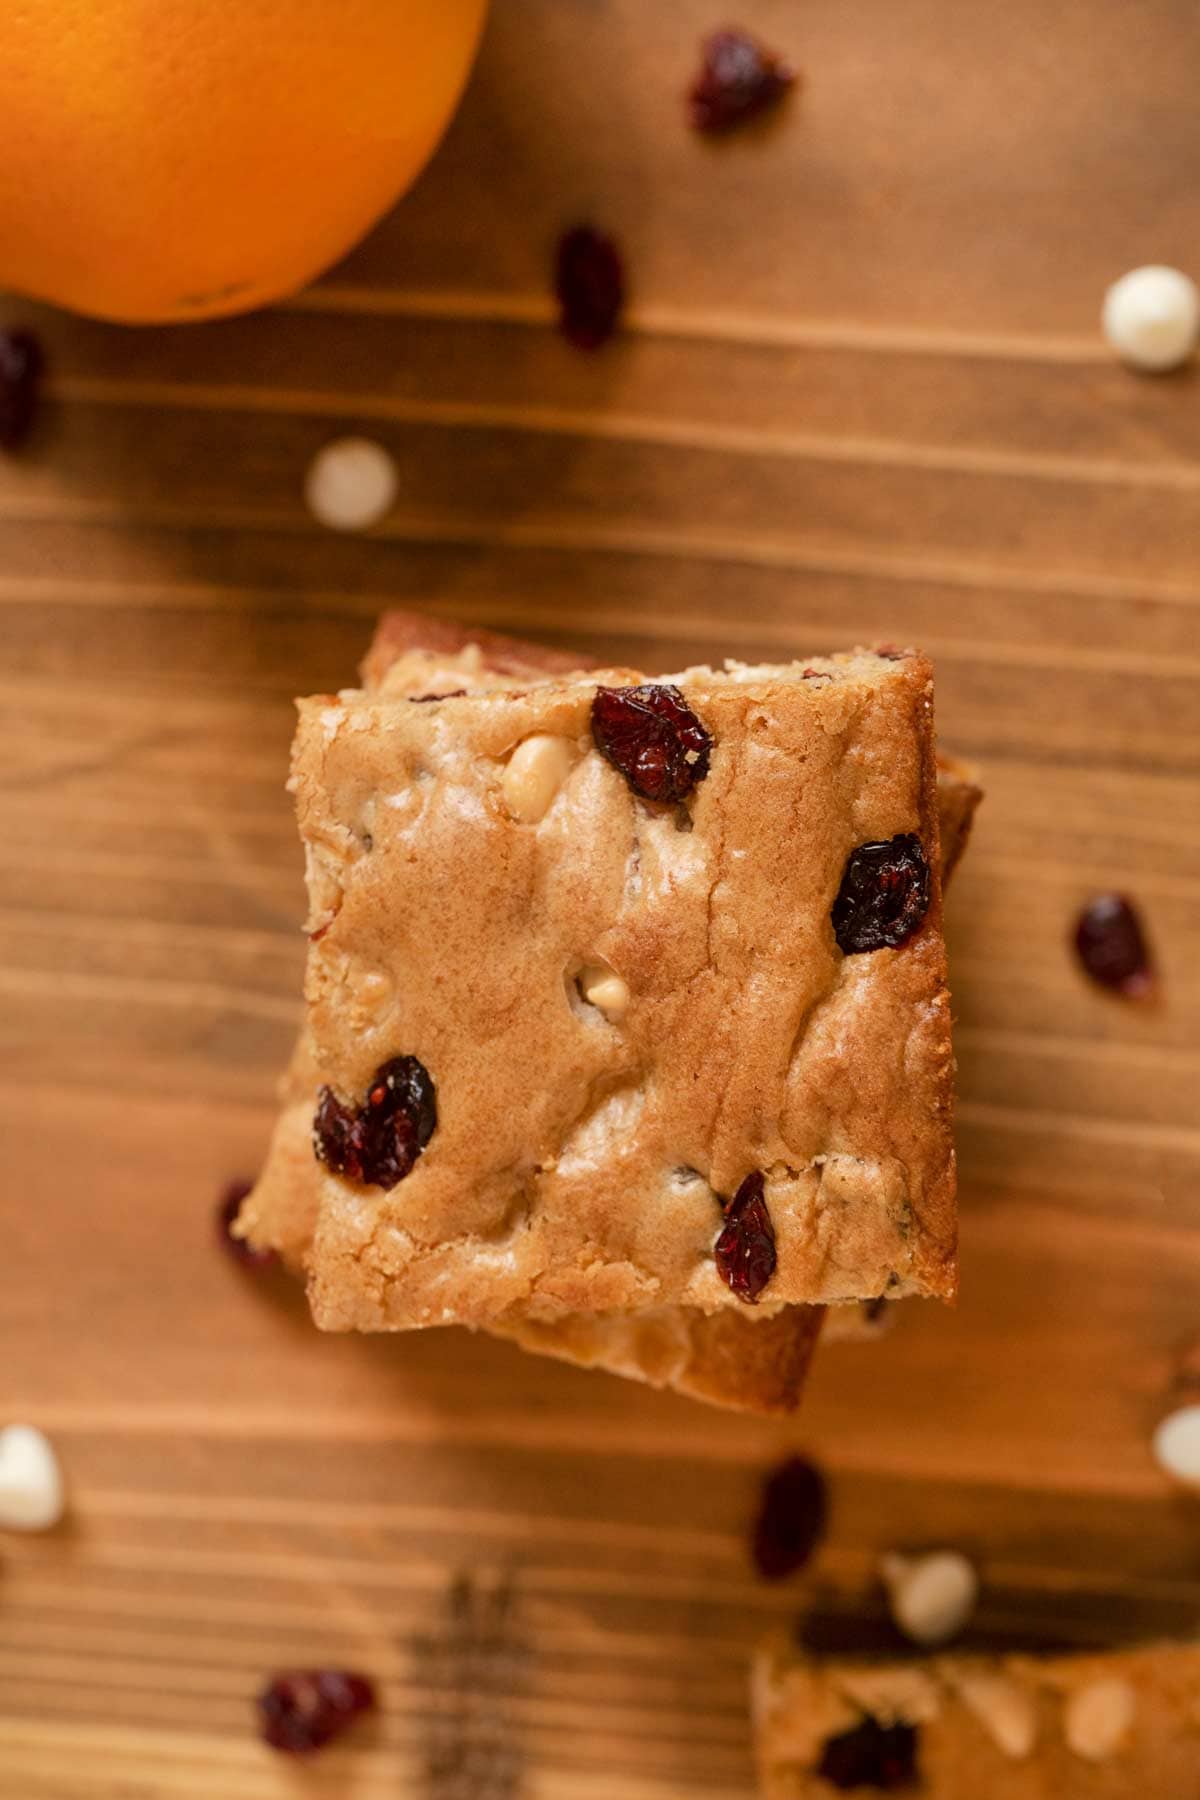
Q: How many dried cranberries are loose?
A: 7